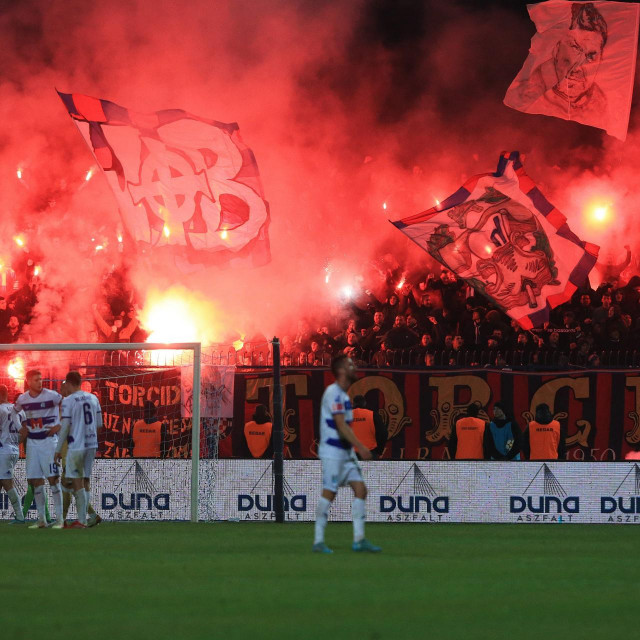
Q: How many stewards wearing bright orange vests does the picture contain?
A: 5